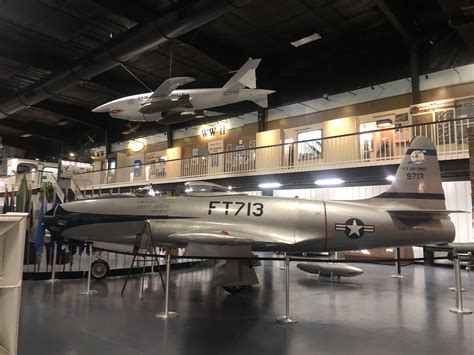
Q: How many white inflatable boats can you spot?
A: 0